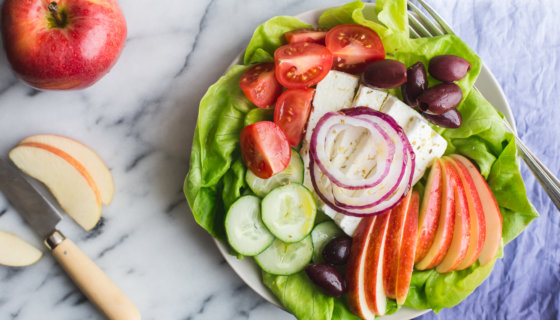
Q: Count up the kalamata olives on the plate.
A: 7